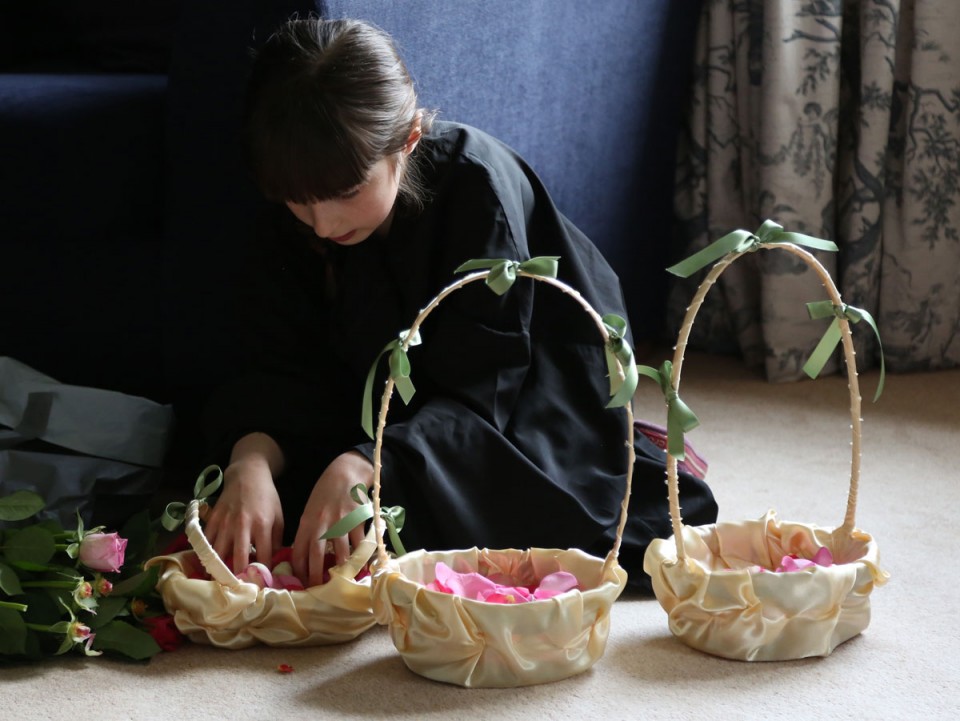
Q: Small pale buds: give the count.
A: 3